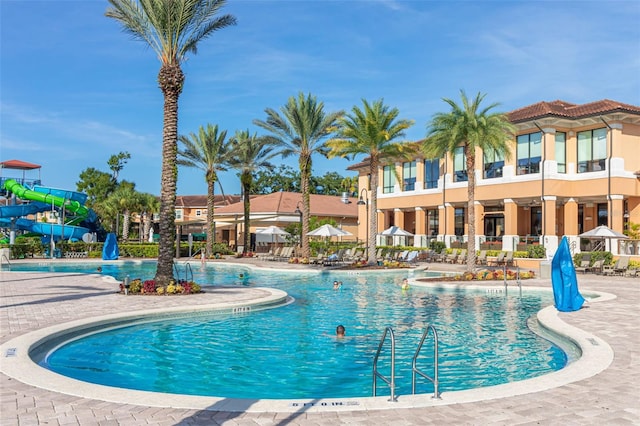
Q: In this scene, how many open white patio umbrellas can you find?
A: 4